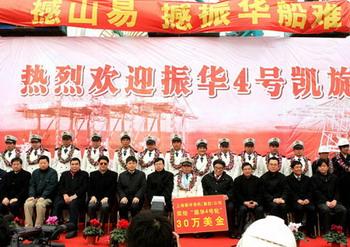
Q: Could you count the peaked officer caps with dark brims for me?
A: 13